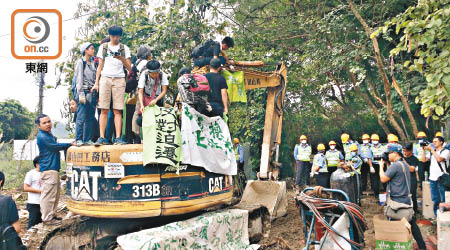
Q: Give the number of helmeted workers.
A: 11